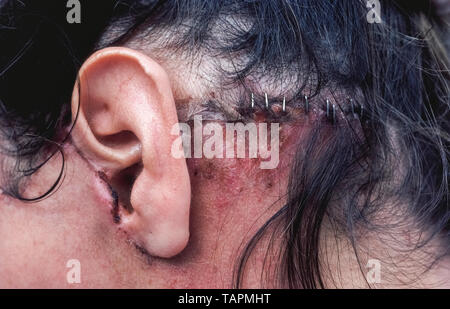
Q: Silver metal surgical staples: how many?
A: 8